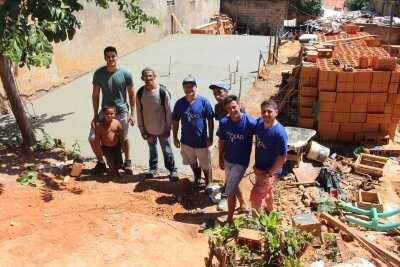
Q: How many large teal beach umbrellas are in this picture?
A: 0